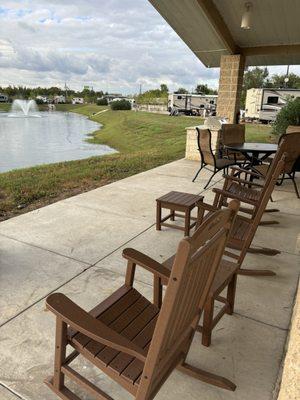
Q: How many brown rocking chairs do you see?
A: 3